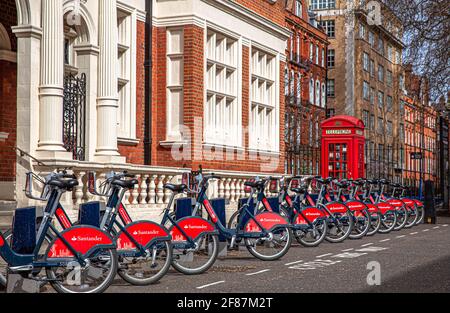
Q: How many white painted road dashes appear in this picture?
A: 12